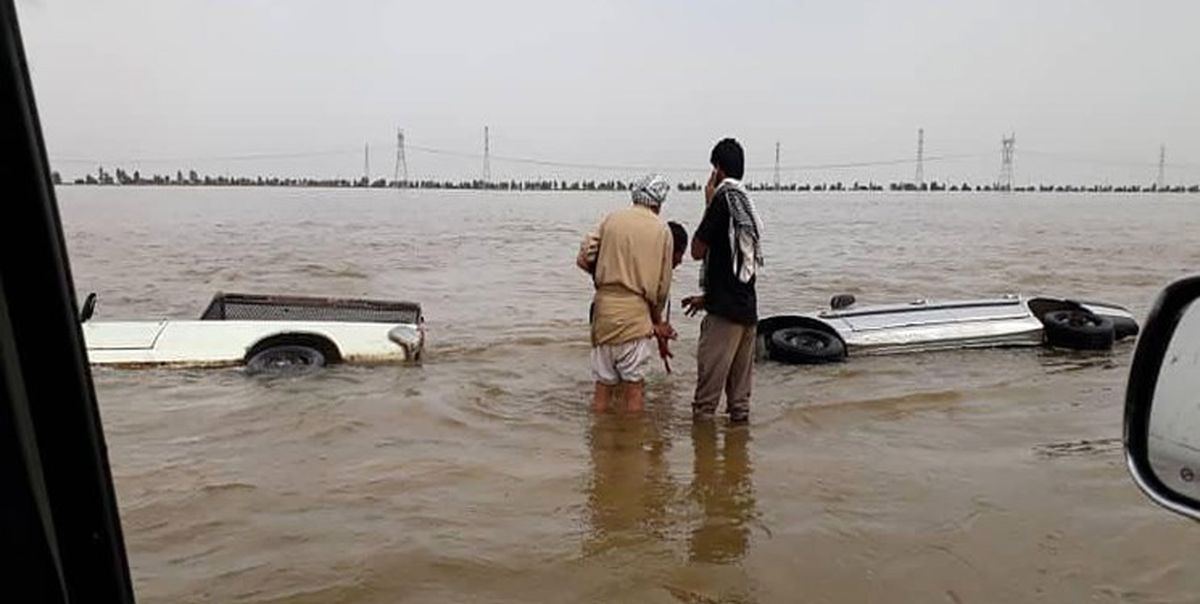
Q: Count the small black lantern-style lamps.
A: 0